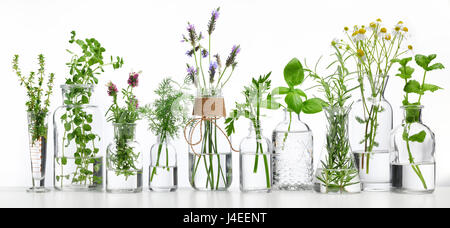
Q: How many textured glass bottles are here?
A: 1